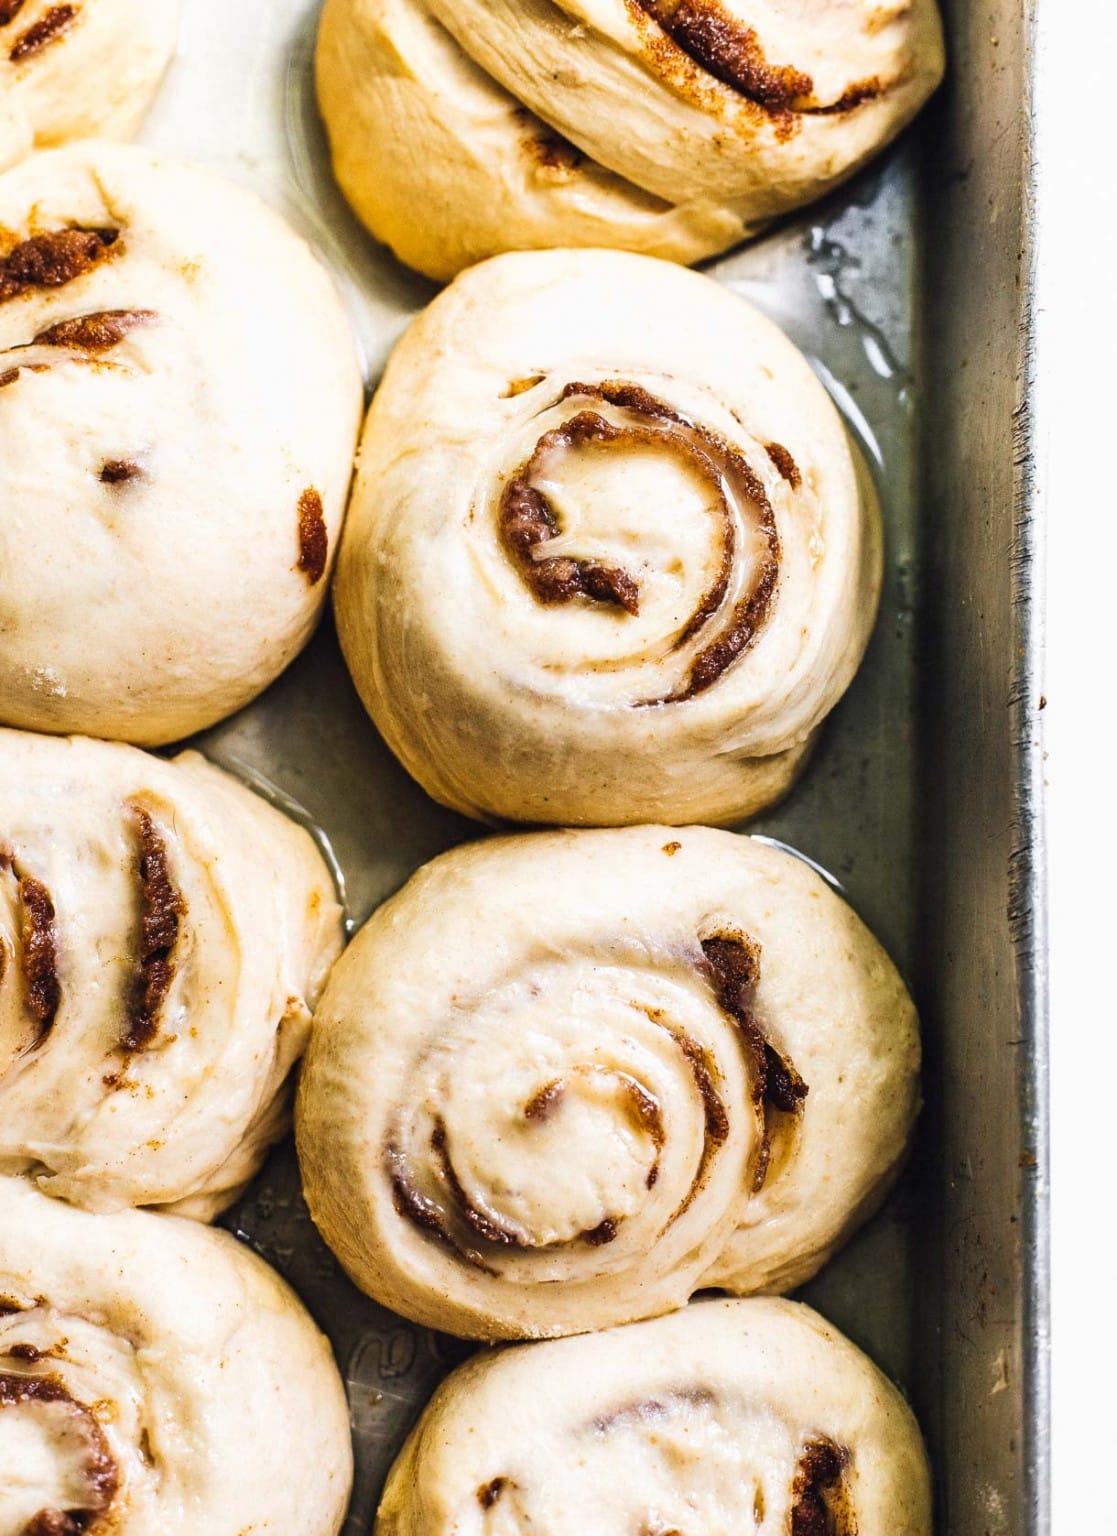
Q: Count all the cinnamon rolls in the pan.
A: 8